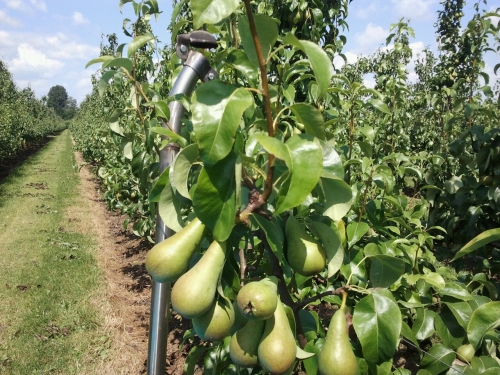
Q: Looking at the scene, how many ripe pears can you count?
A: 8